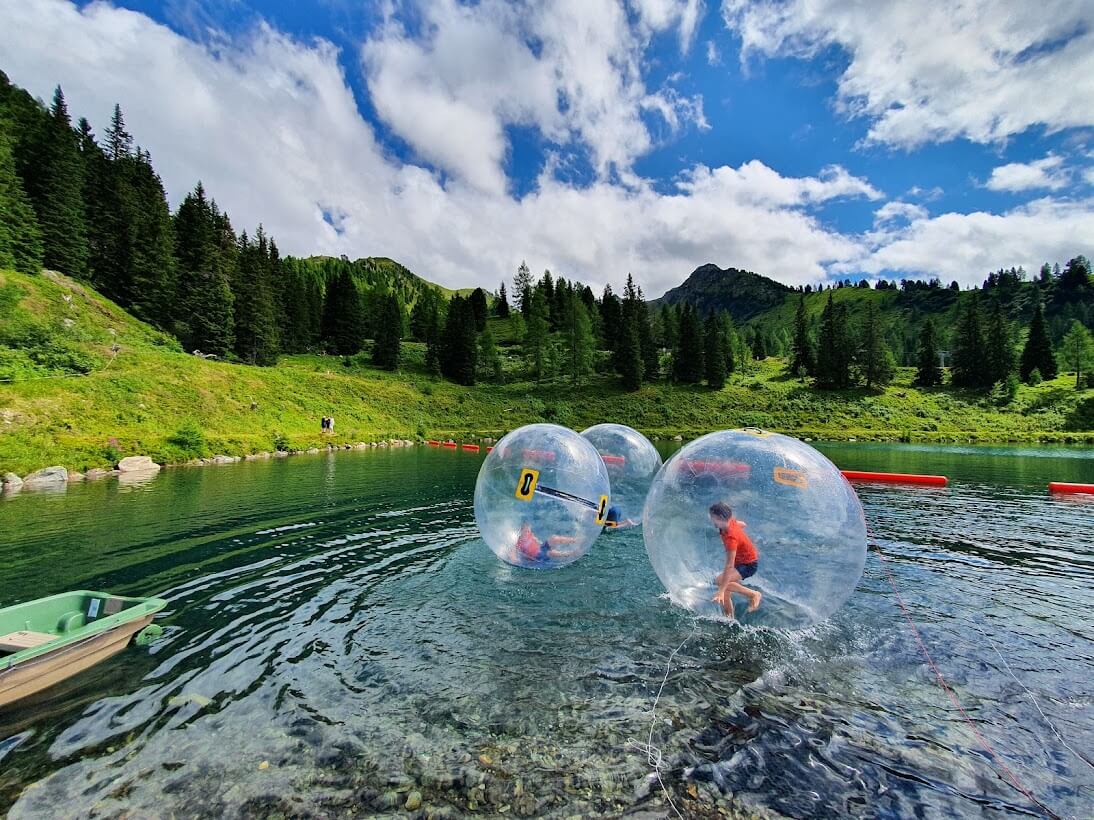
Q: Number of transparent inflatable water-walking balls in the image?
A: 3